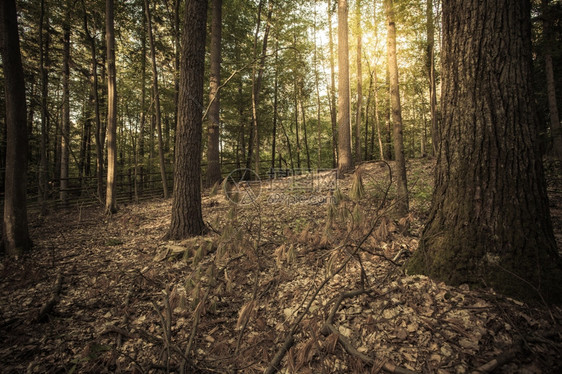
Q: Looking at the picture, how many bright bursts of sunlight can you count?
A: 1